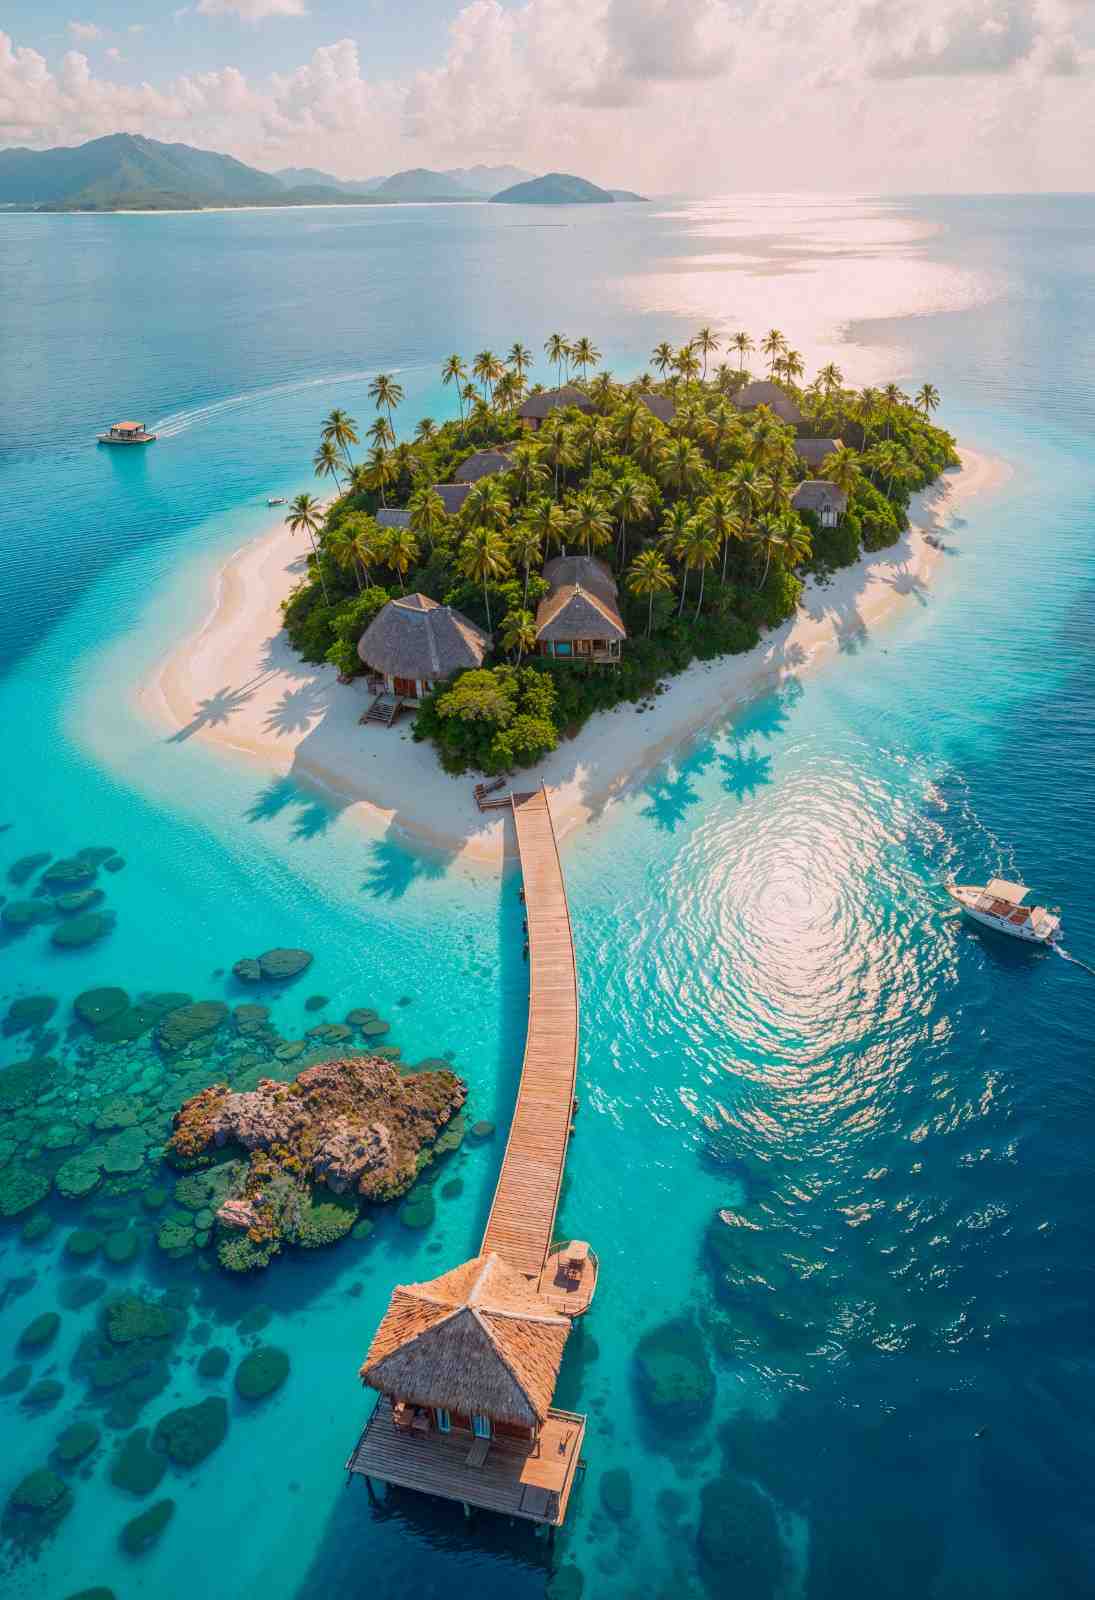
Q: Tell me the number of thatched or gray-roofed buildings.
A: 11